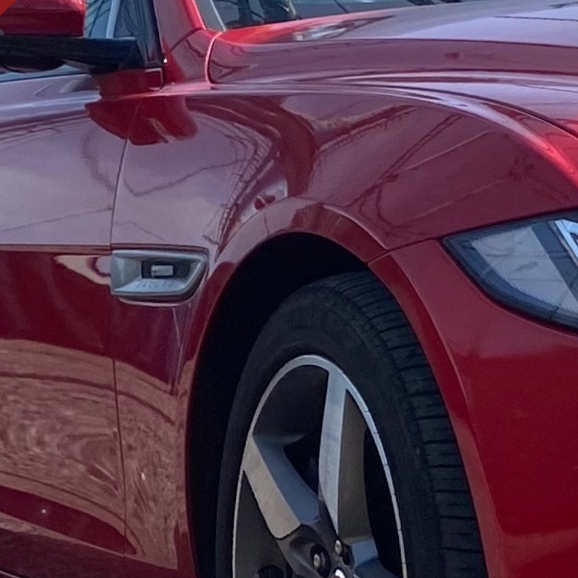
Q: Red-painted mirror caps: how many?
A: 1